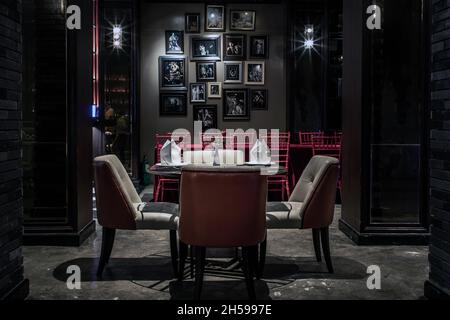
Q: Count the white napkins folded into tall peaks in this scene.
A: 2